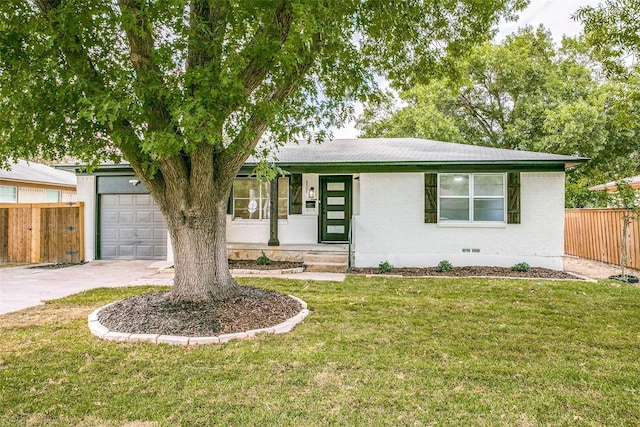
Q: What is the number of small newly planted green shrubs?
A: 4